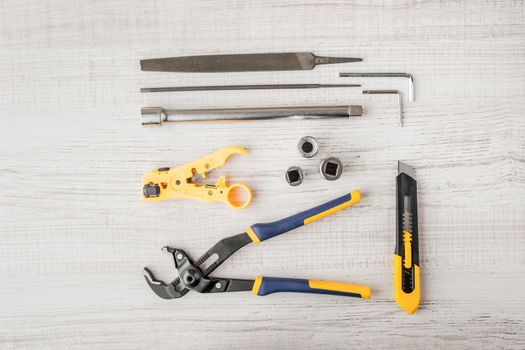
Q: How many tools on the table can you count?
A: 11